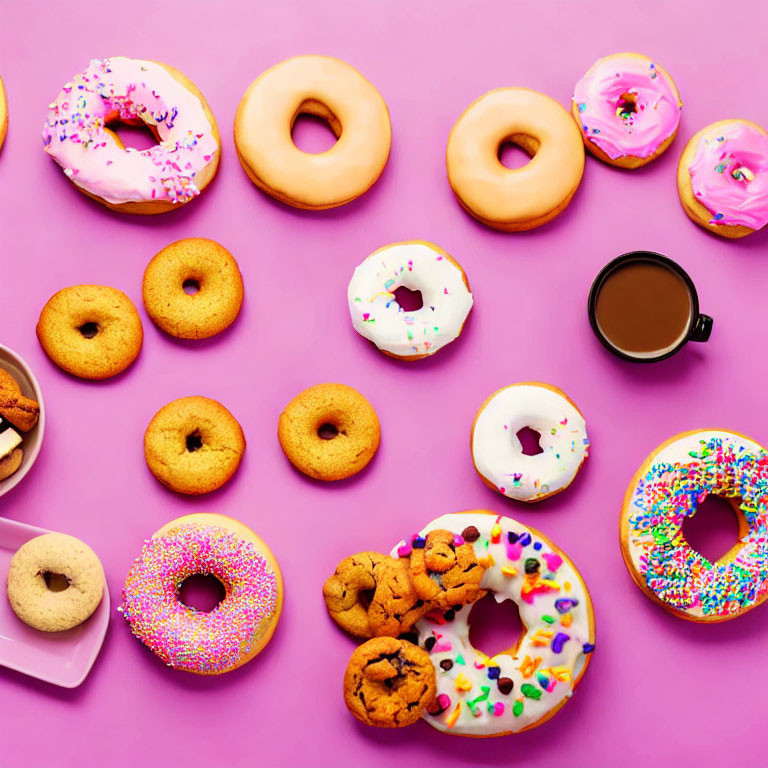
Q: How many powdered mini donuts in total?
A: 1